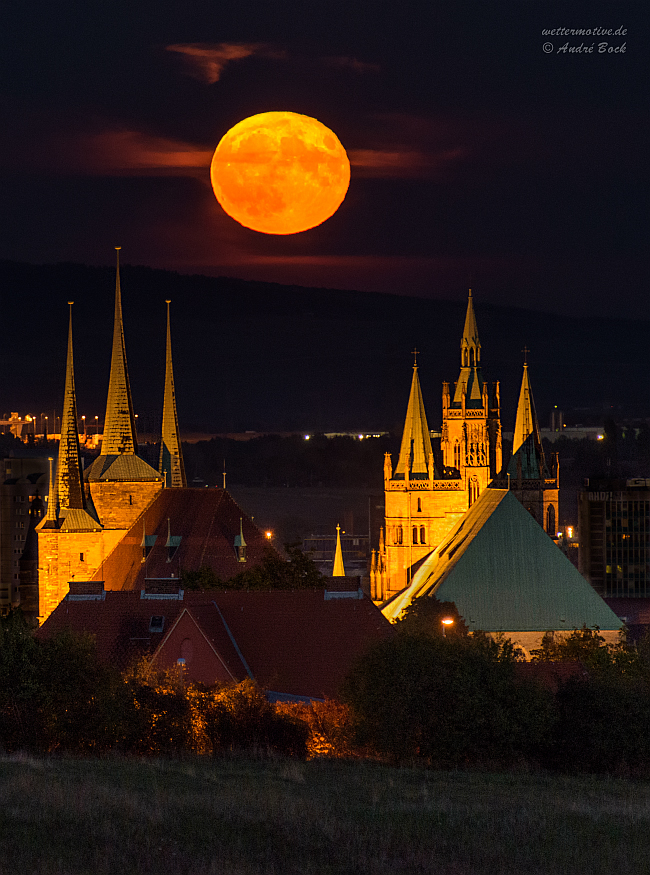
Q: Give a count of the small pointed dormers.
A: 3